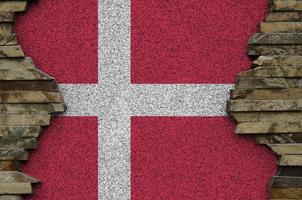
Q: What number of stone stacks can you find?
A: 2